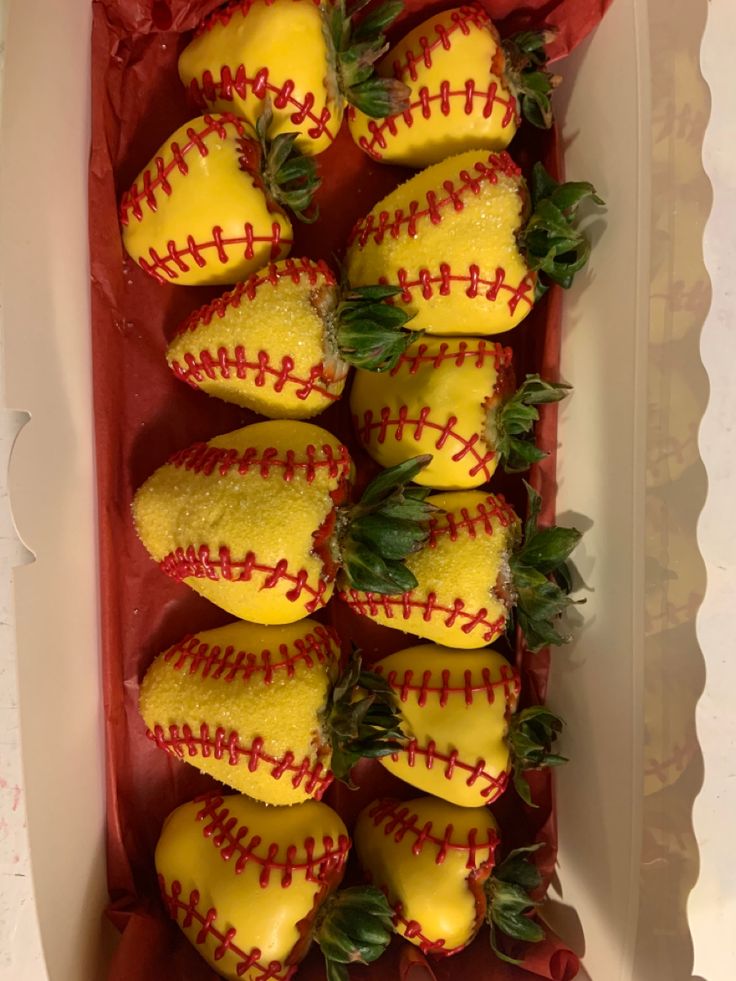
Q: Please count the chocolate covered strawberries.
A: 12